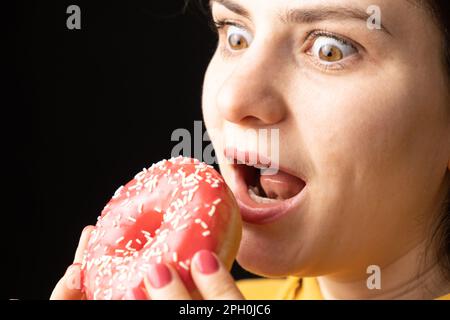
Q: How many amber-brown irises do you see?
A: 2